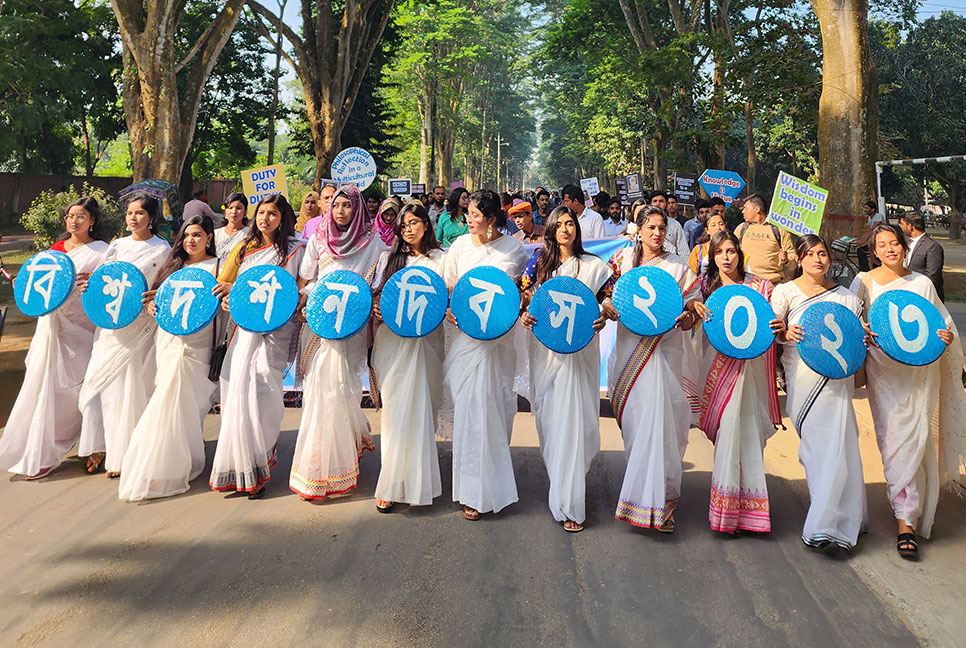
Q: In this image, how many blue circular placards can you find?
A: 12